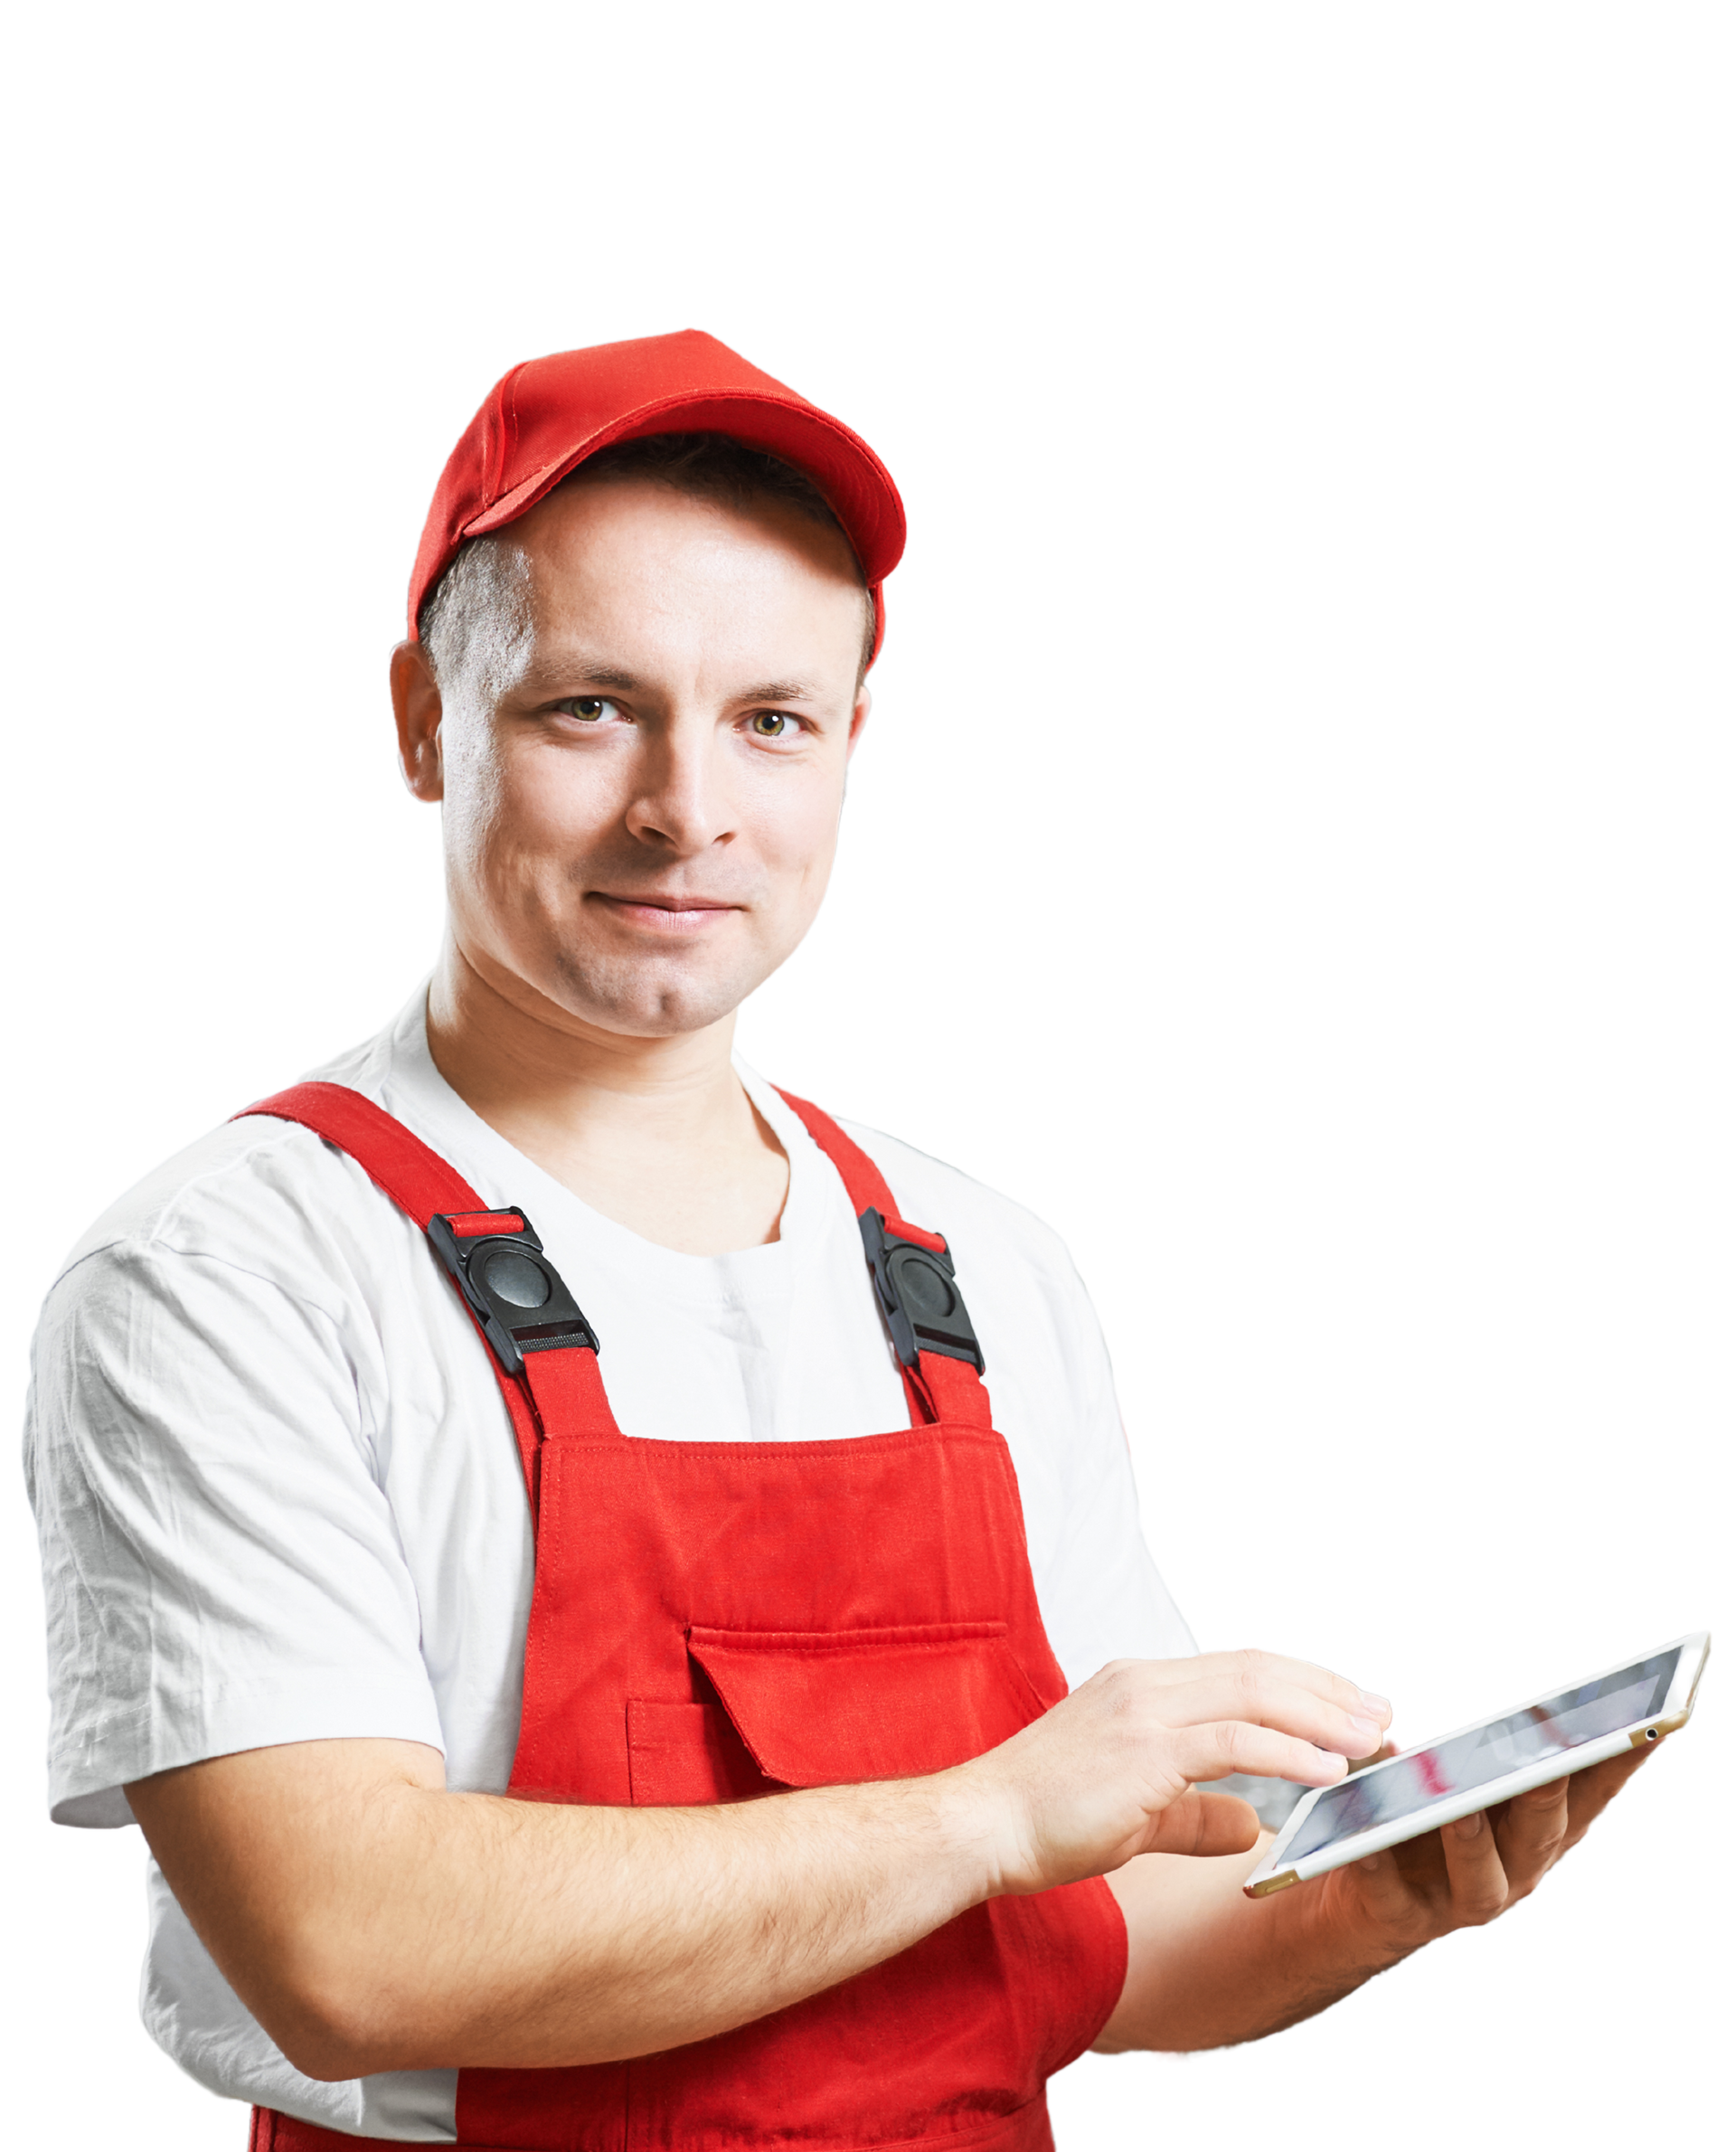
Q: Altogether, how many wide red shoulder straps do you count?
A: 2